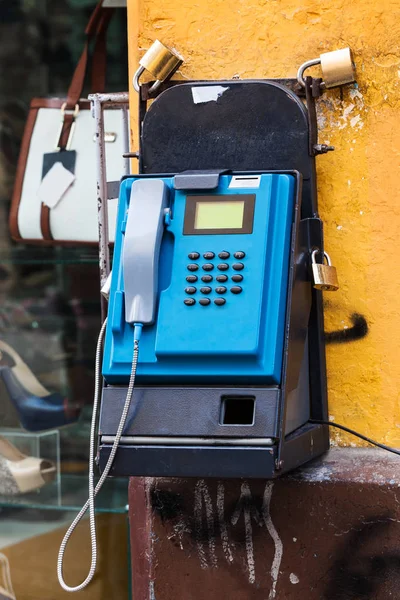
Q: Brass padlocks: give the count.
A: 3